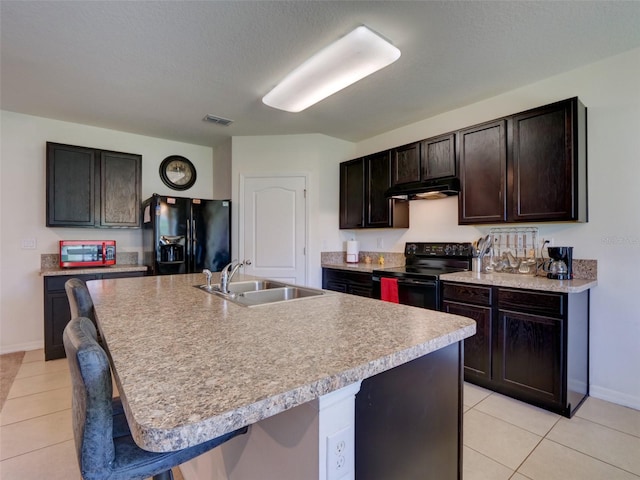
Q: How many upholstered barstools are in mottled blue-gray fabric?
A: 2